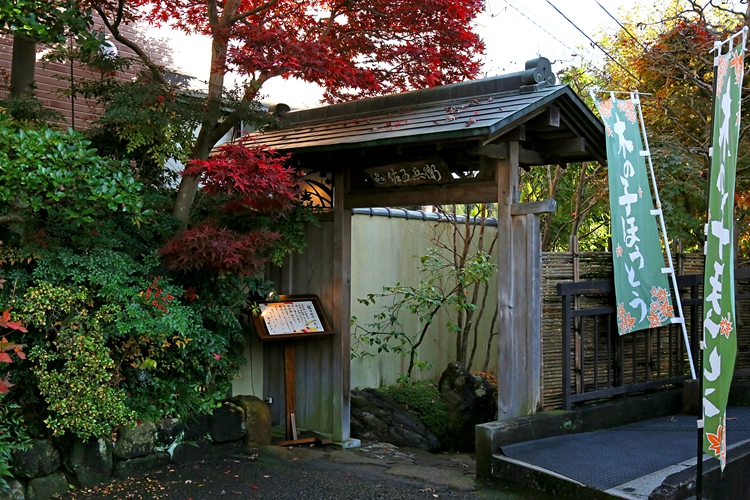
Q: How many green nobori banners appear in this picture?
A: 2